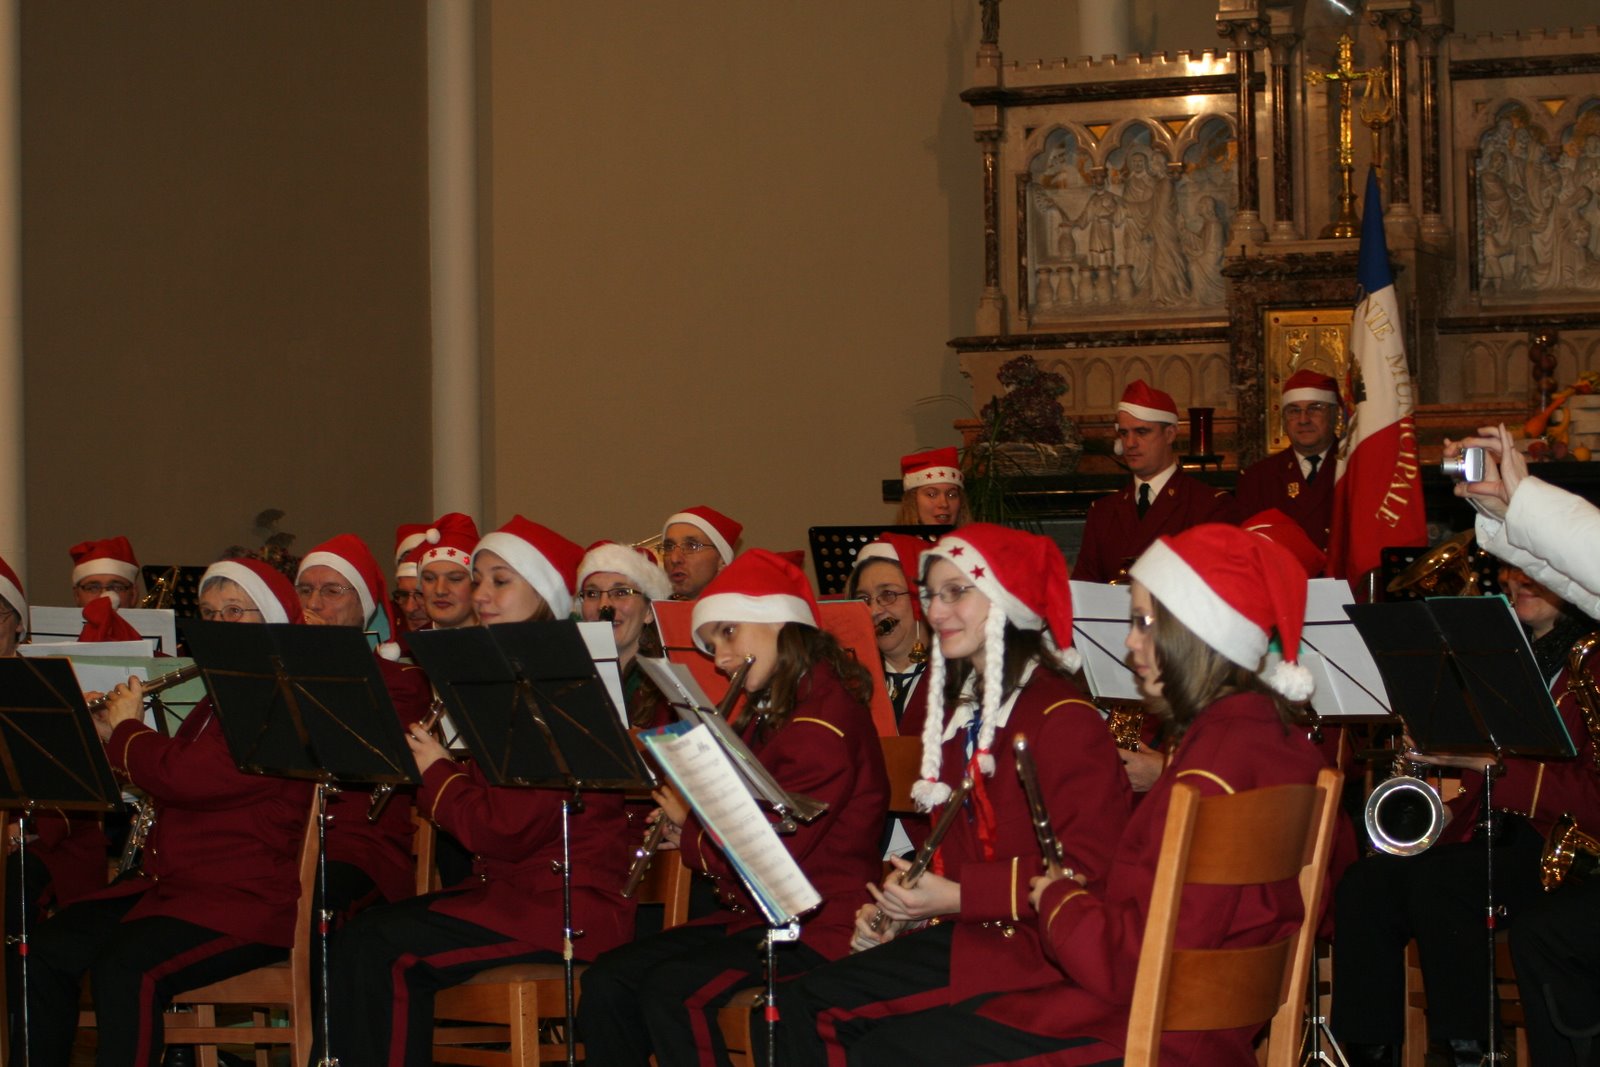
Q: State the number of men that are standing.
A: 2